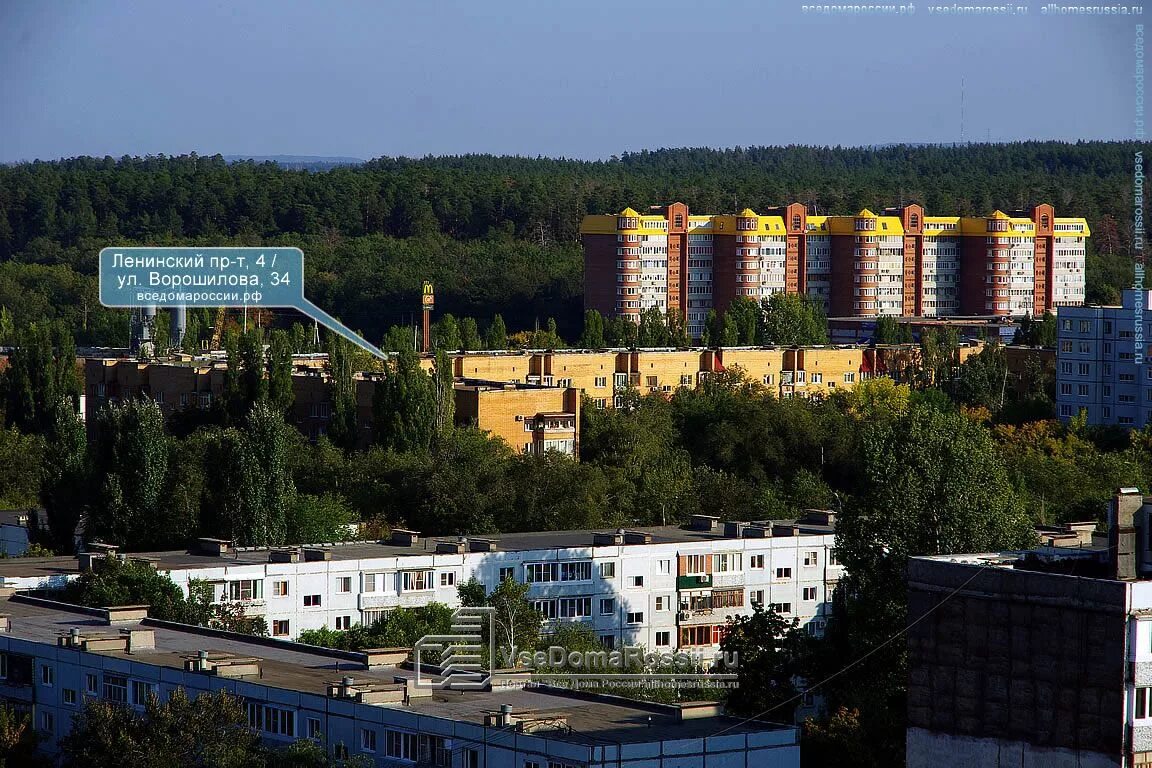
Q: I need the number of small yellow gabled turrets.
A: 4